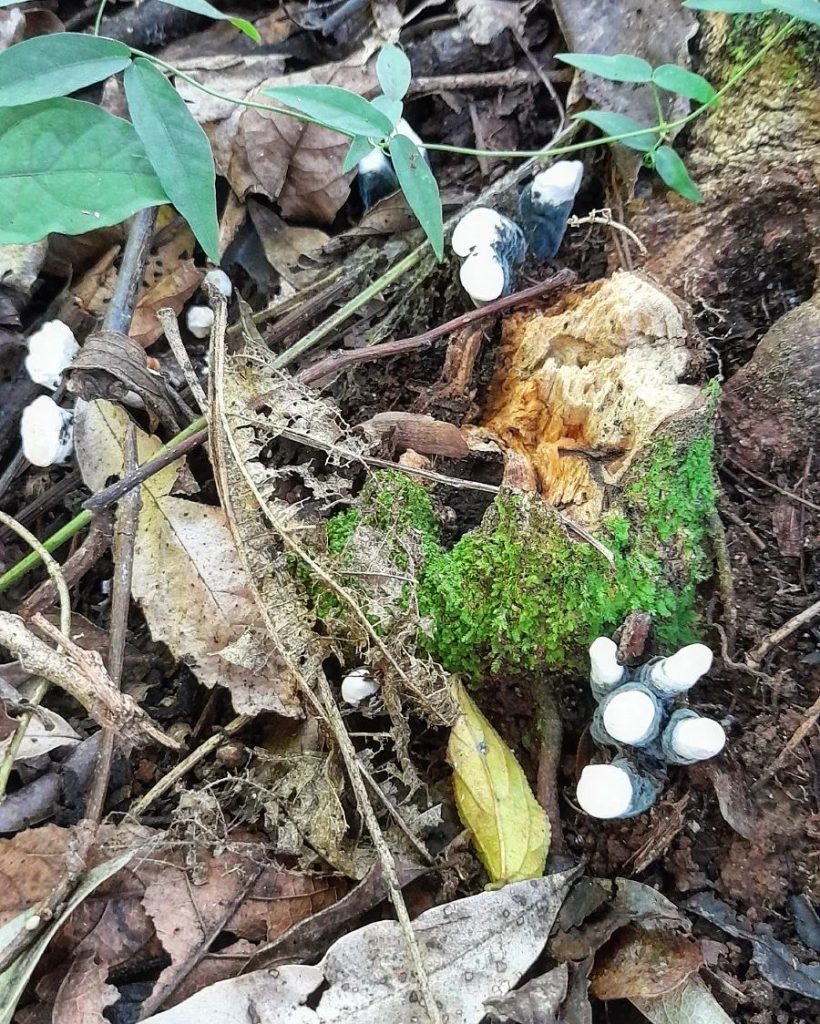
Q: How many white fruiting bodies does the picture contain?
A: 15